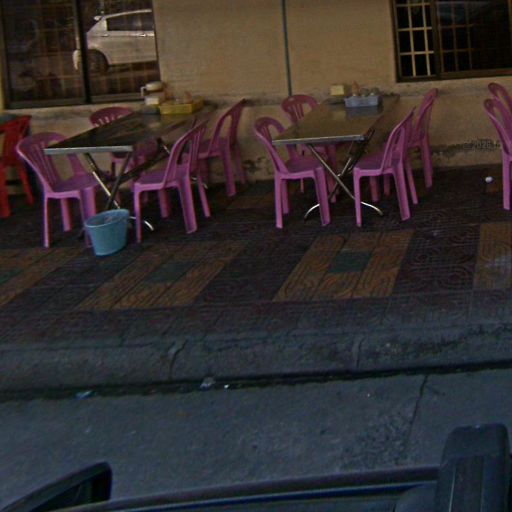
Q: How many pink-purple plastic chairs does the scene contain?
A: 10